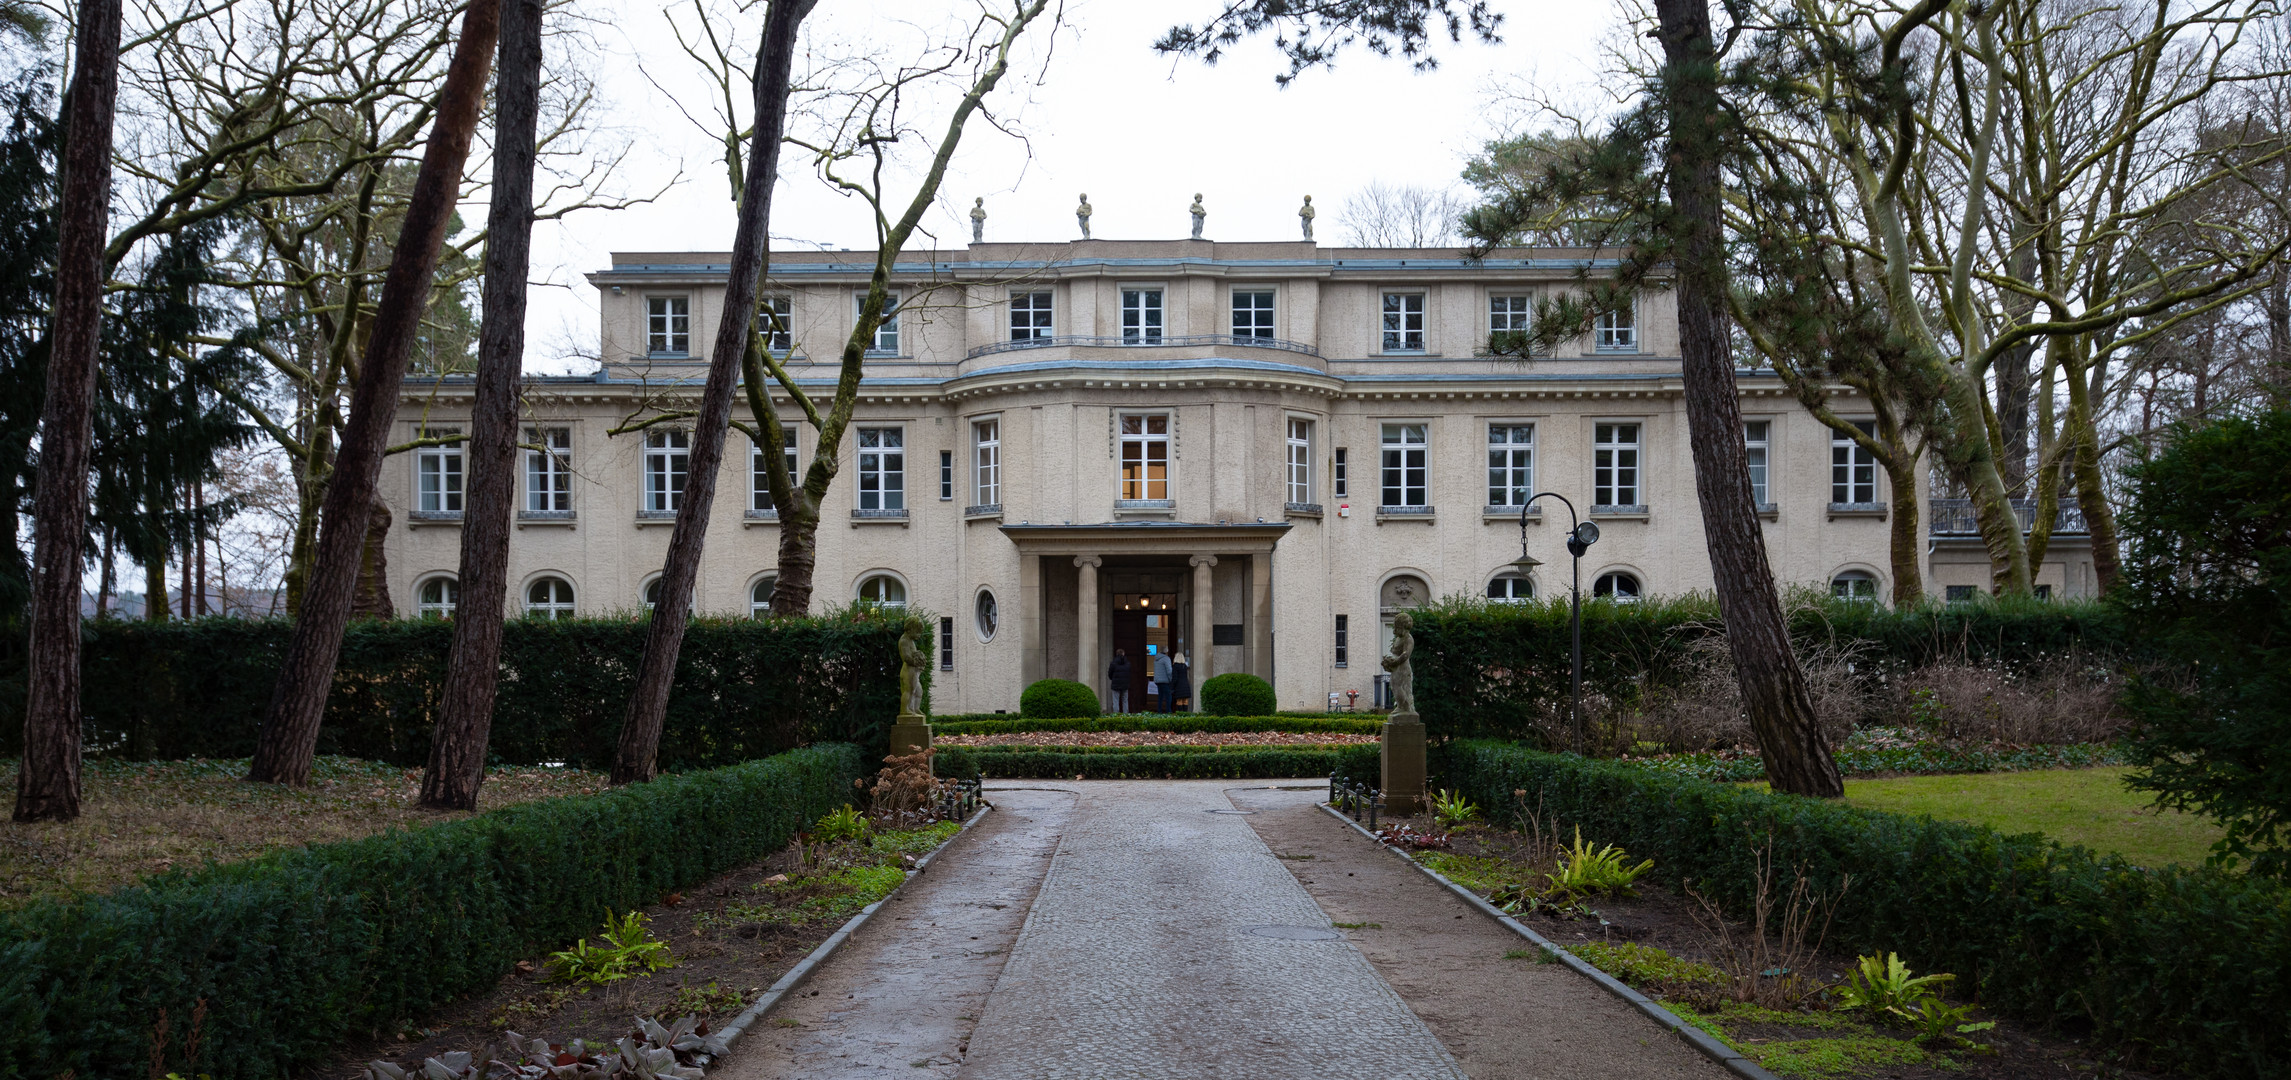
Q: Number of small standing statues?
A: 6